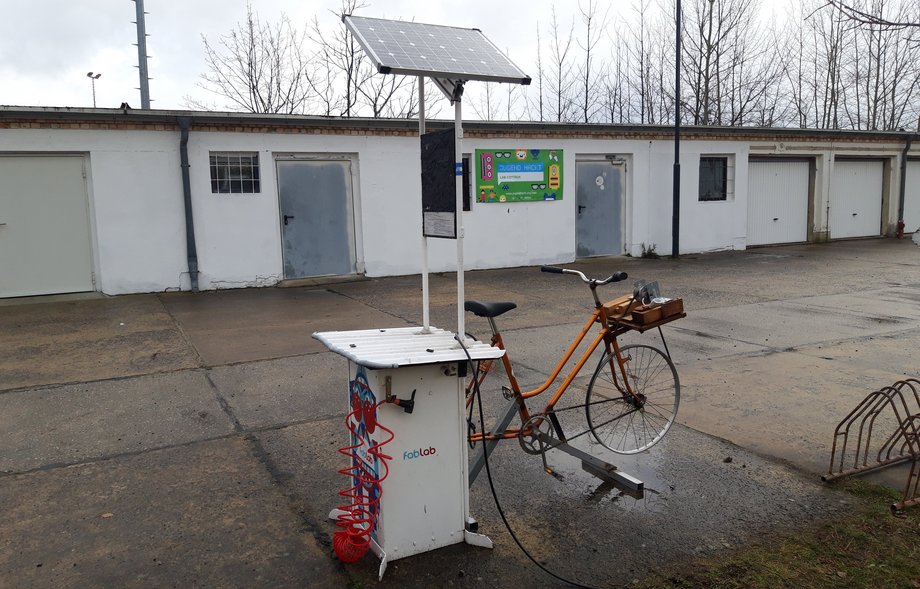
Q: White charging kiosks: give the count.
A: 1